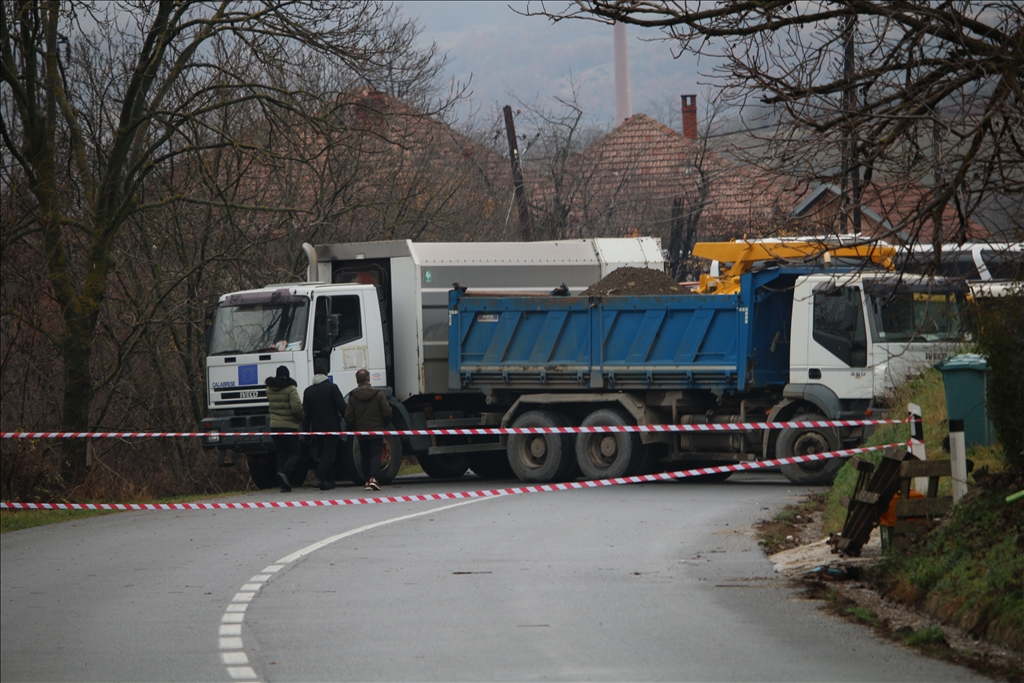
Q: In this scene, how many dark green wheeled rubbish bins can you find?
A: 1